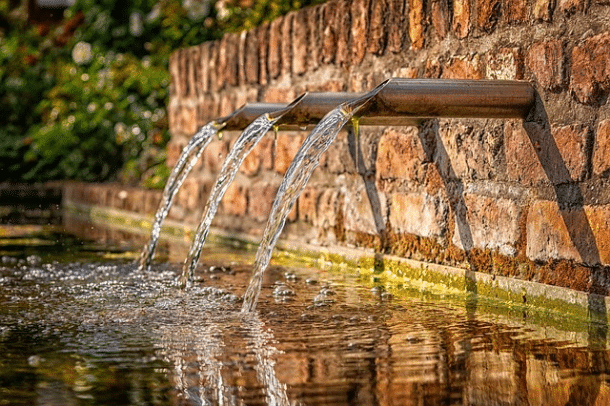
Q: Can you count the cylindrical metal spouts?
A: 3